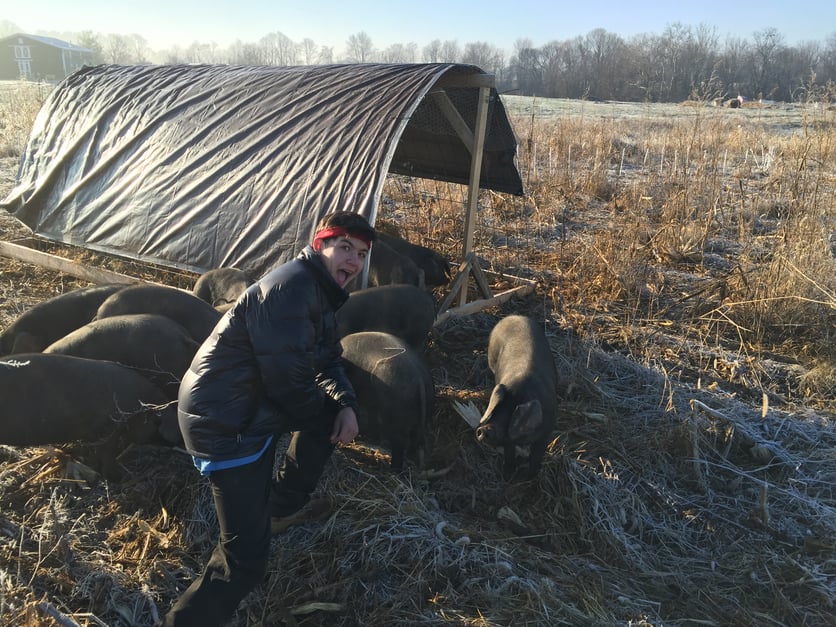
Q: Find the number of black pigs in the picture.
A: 10